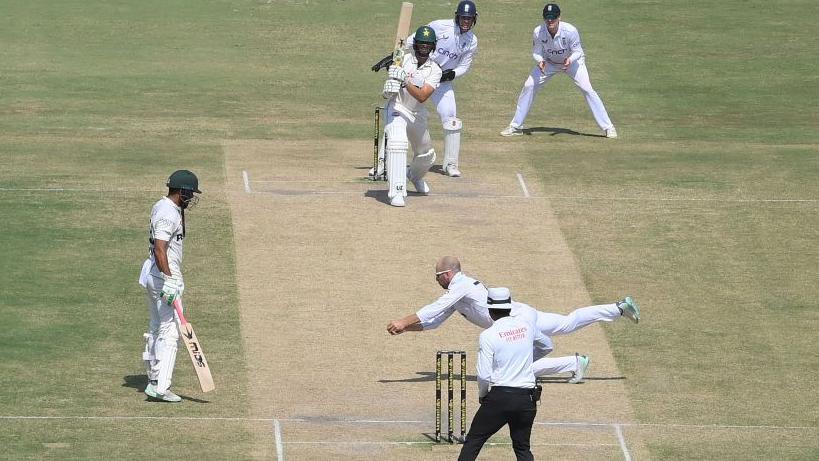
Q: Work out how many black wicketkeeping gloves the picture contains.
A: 2